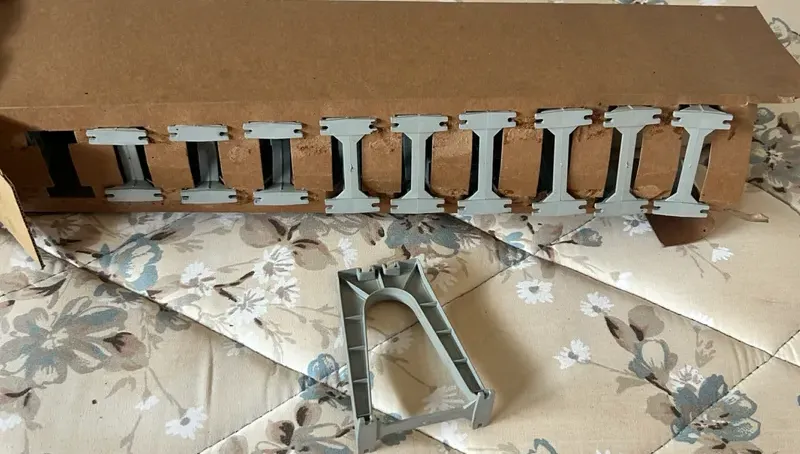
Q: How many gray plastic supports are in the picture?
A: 10